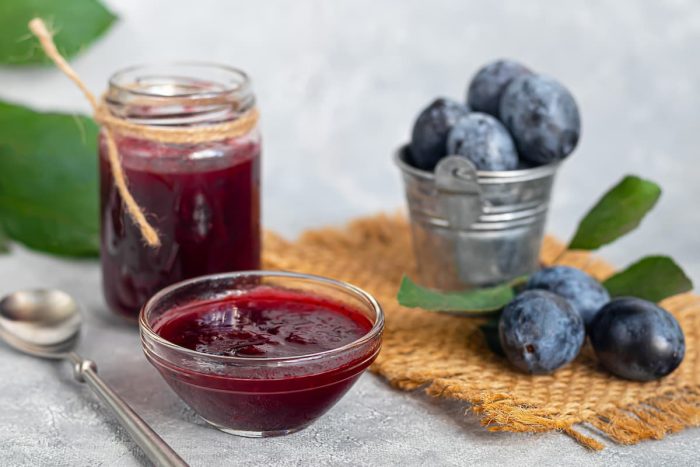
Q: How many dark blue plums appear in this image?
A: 7